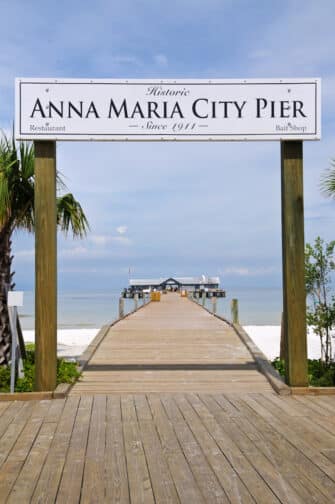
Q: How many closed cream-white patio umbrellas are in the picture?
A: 0